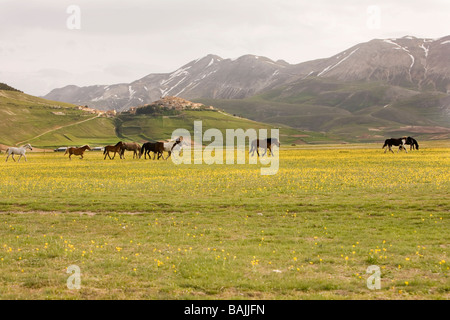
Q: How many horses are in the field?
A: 9